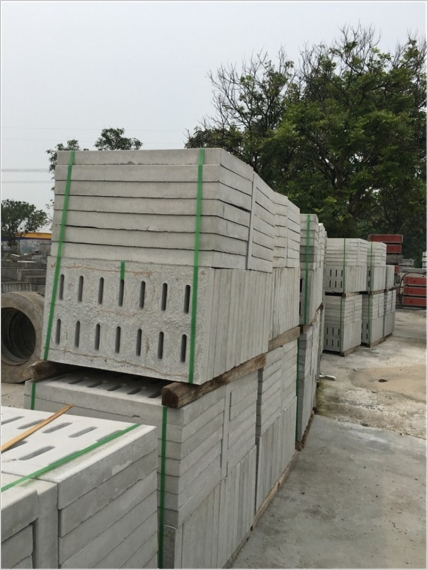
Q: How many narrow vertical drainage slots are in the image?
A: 14